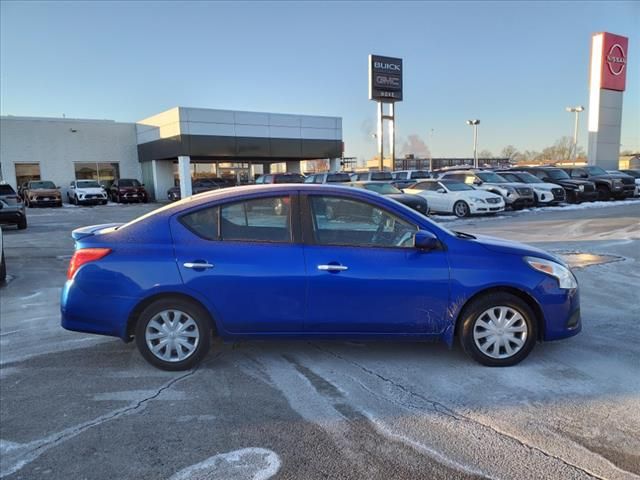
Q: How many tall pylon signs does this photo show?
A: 2